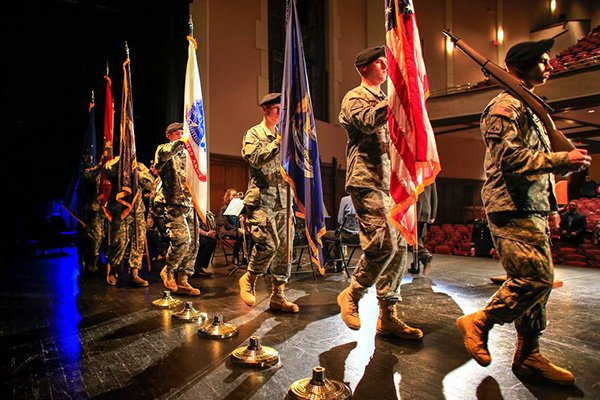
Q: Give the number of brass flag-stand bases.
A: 5